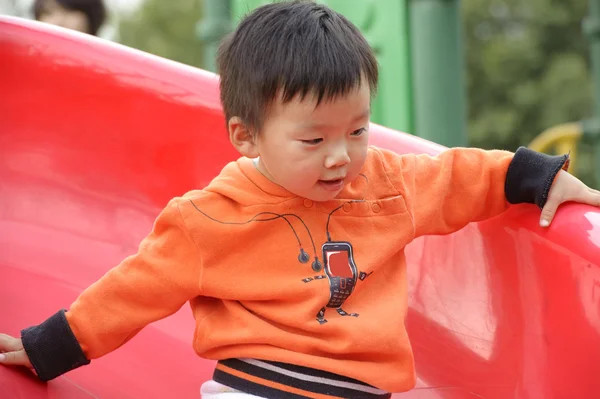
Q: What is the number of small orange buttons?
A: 3